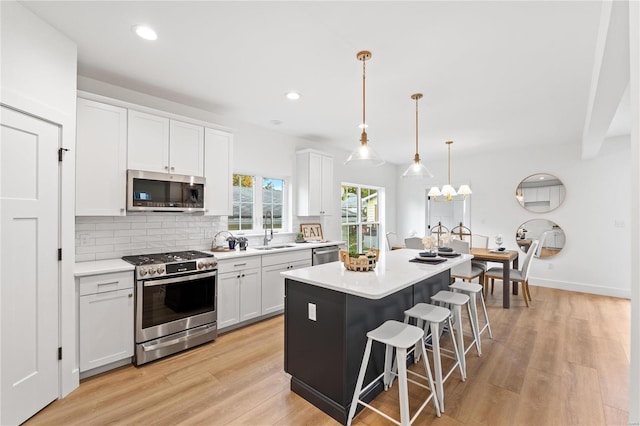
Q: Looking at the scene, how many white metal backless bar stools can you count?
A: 4